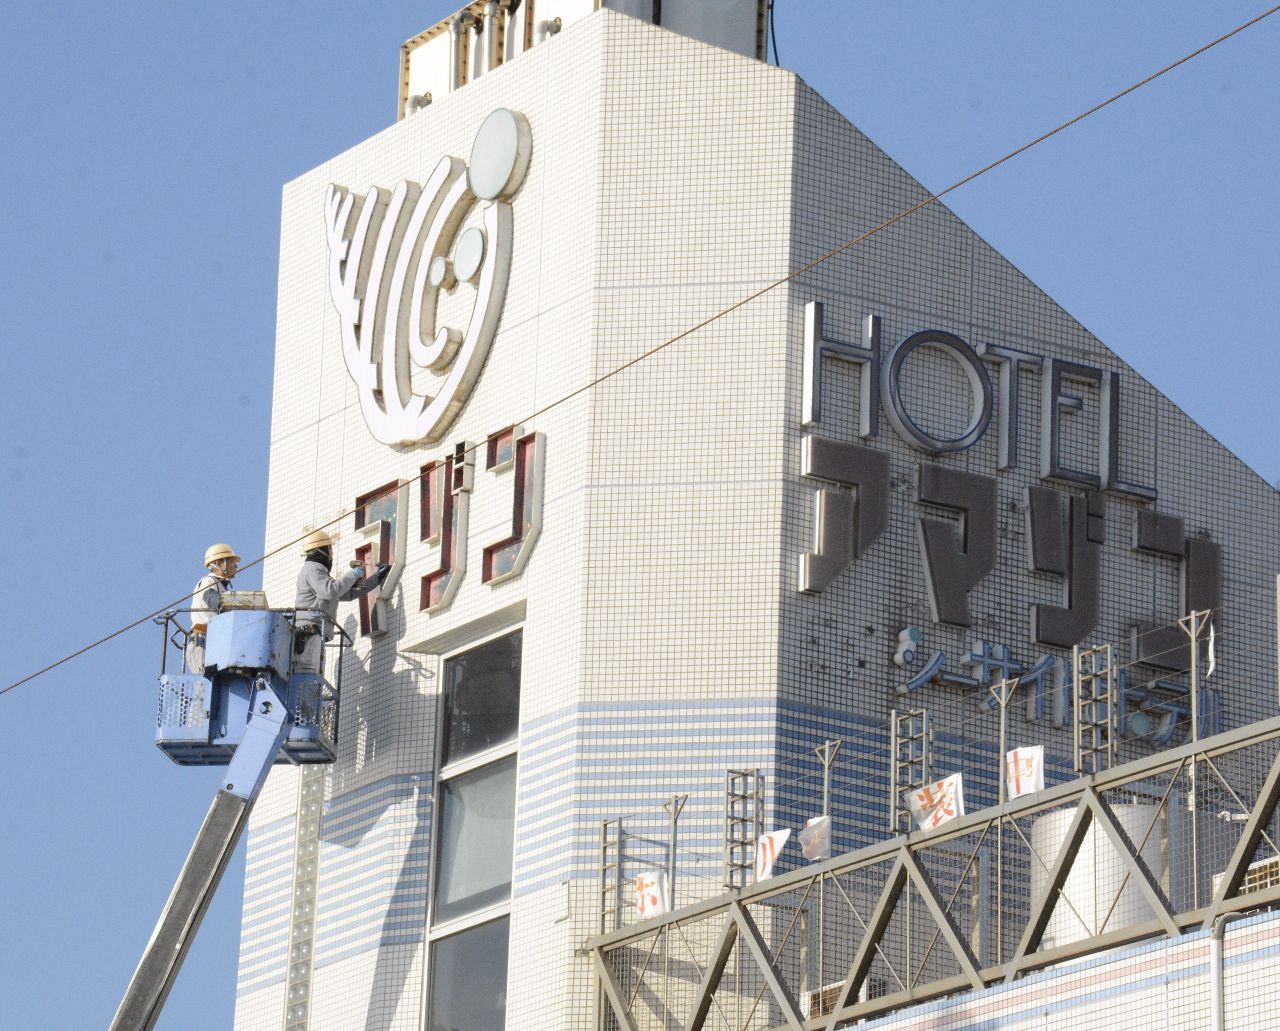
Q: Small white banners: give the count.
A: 5